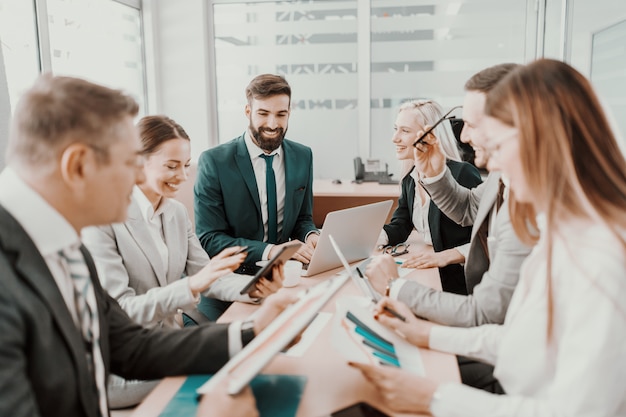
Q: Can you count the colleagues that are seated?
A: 6